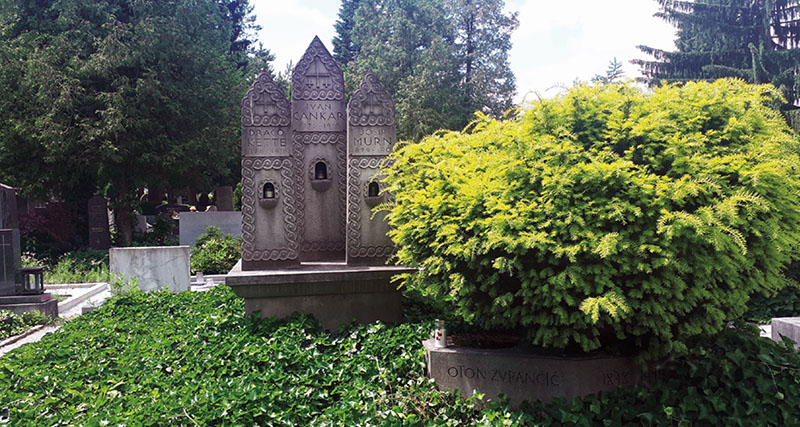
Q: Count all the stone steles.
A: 3